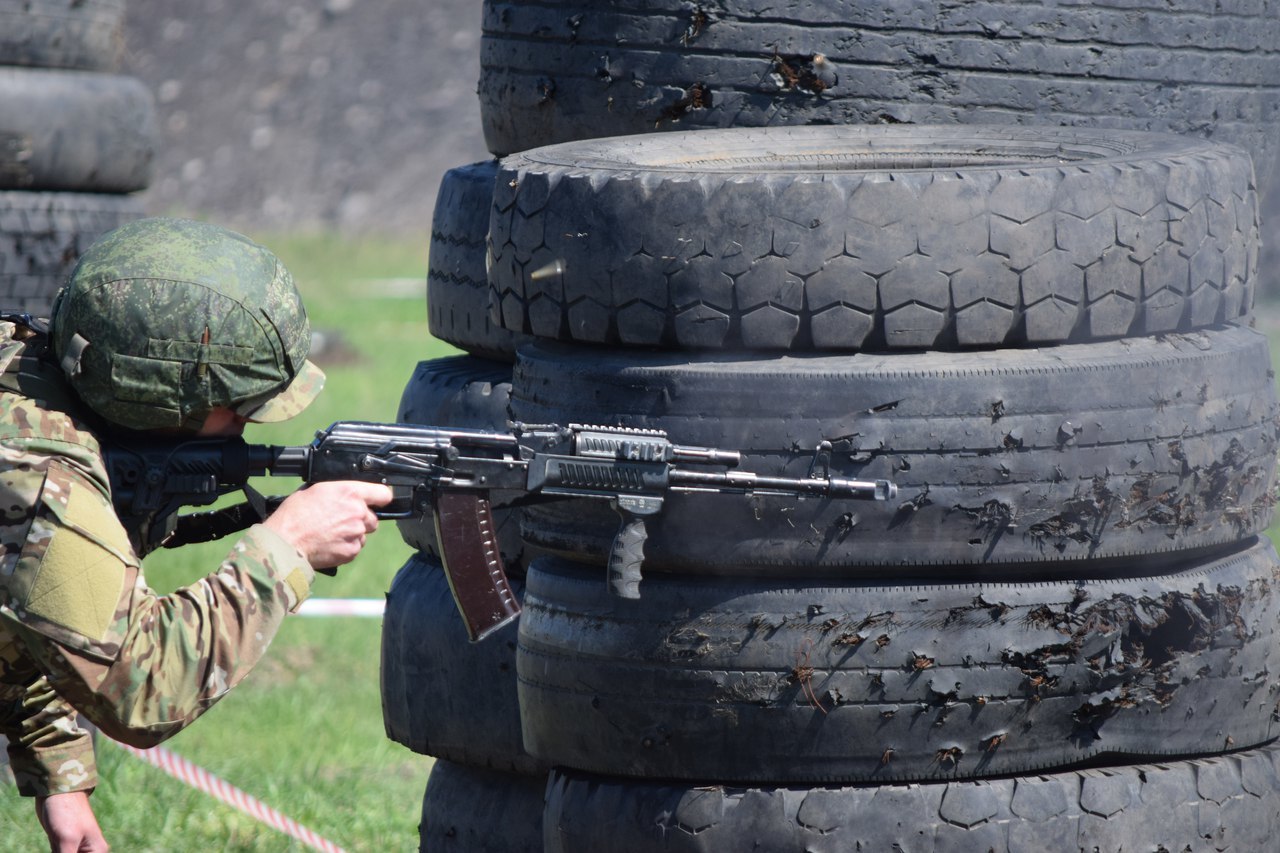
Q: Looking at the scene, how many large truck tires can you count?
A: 12